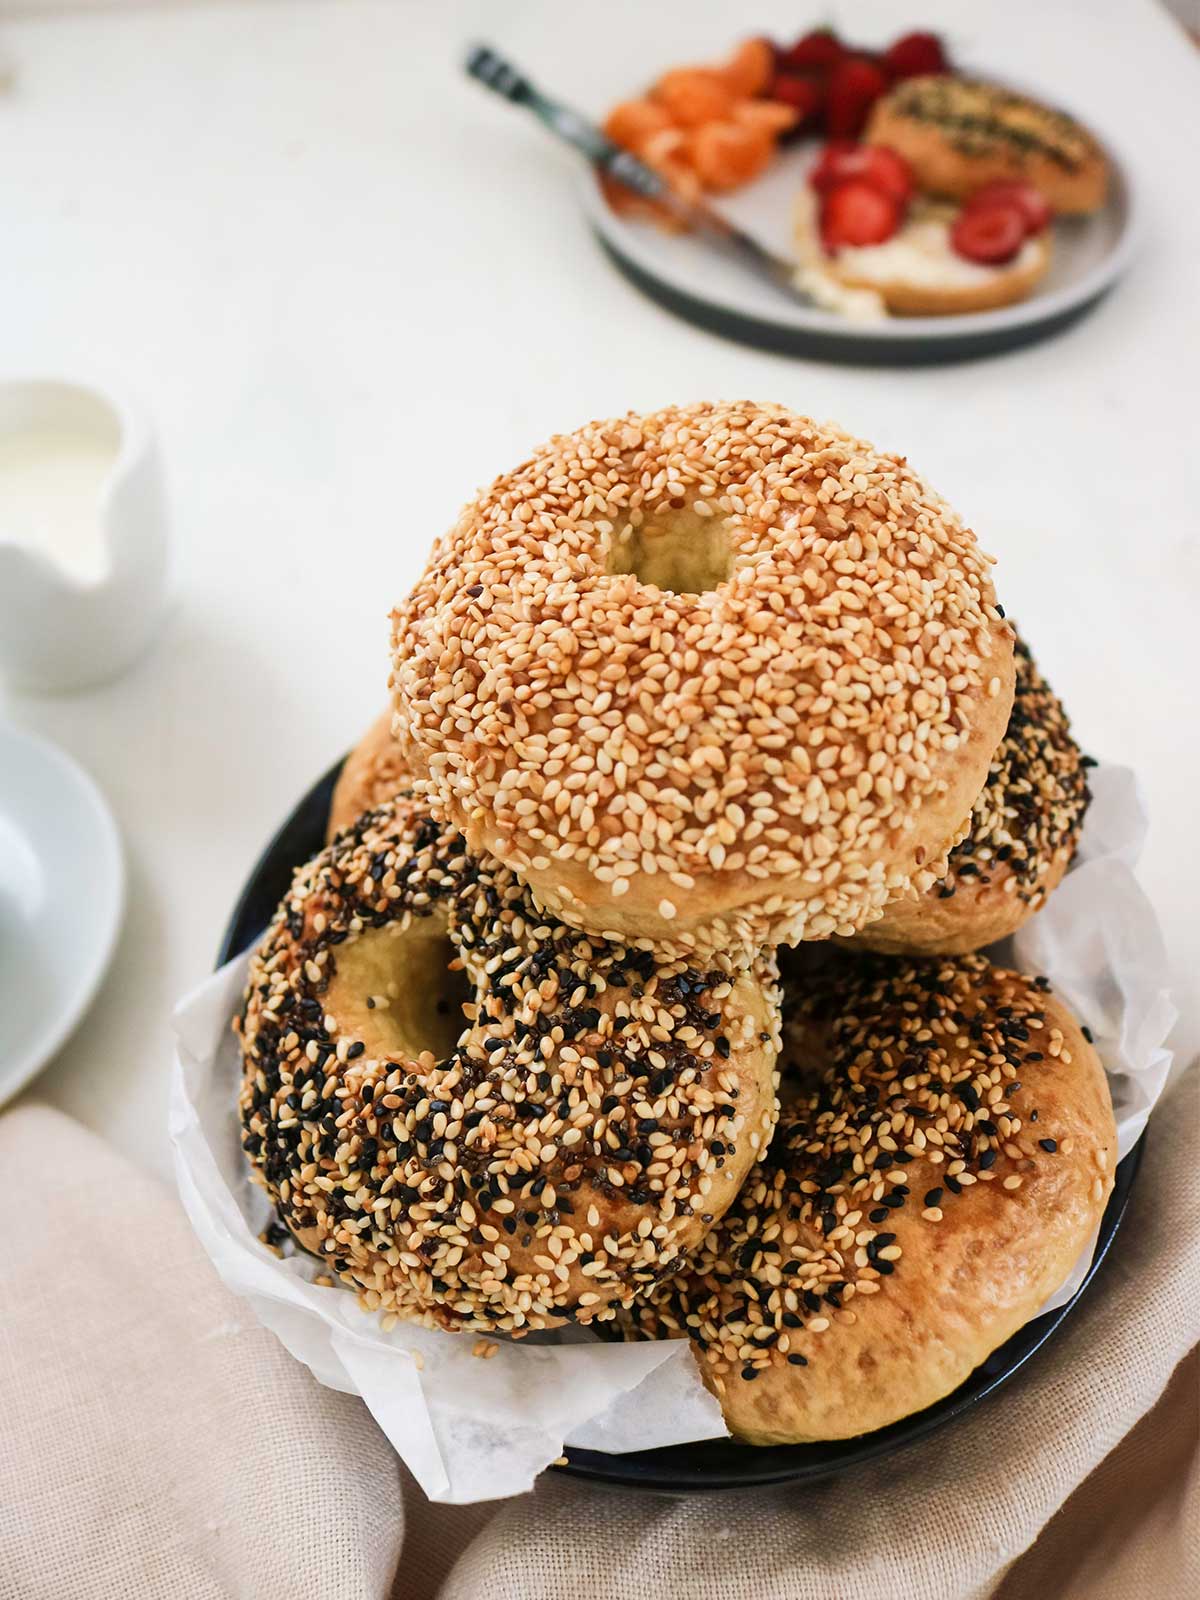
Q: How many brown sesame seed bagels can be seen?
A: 1